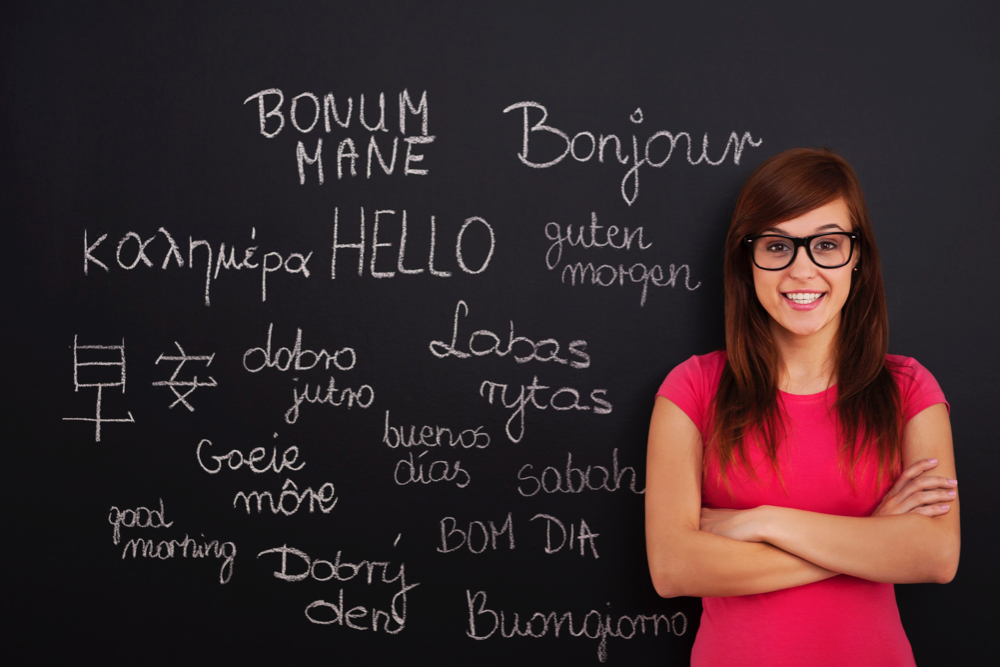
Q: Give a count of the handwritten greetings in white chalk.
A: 15